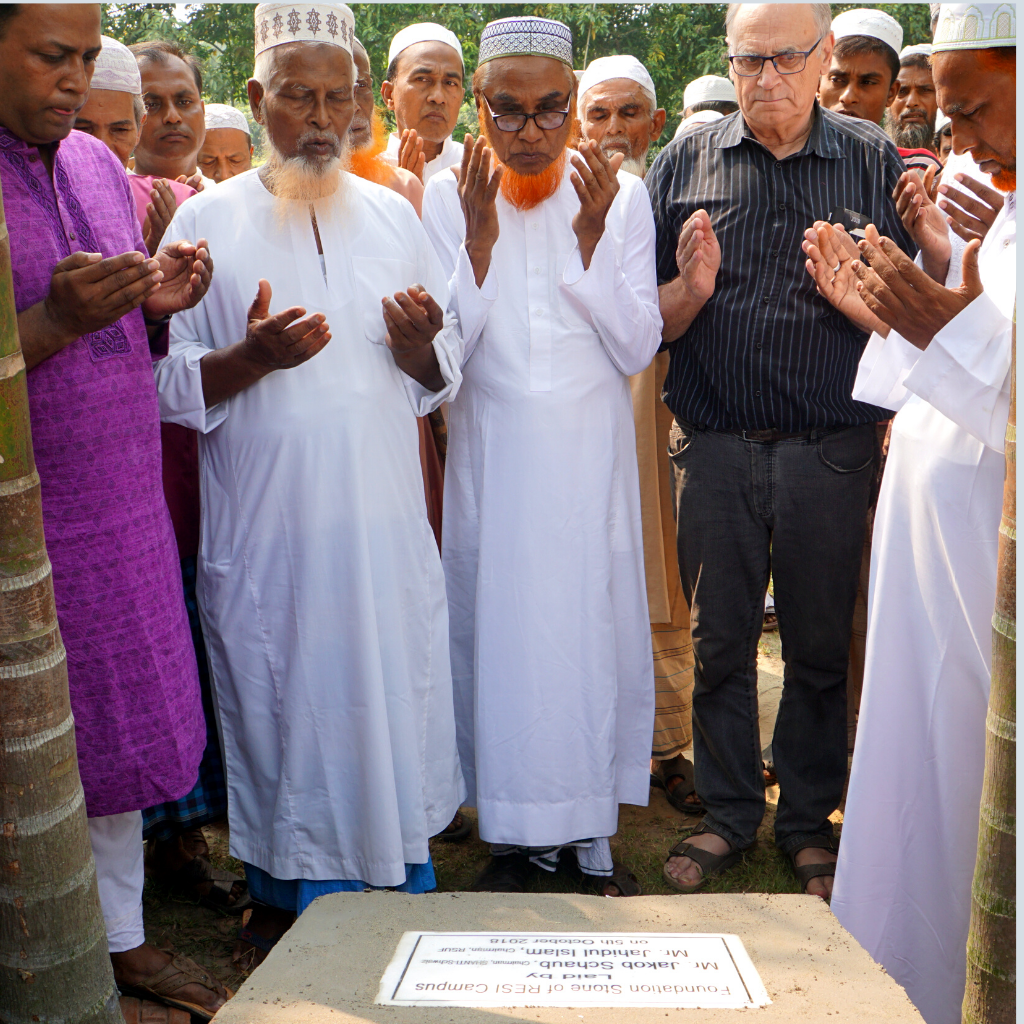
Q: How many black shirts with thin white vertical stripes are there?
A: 1